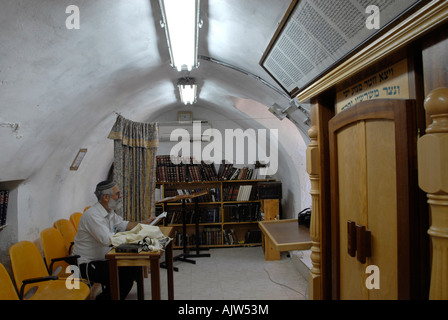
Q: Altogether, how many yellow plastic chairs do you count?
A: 6